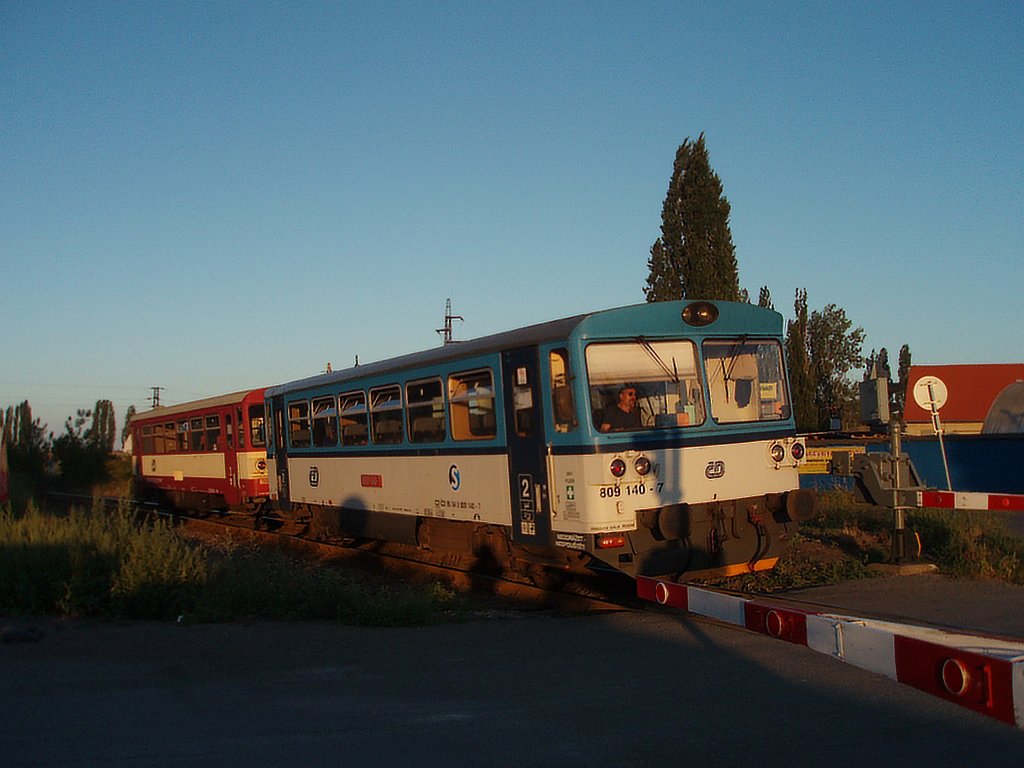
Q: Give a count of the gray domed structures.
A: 1